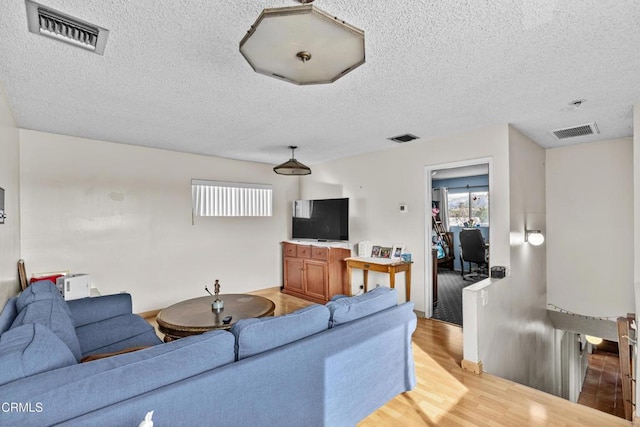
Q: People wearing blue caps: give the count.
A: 0